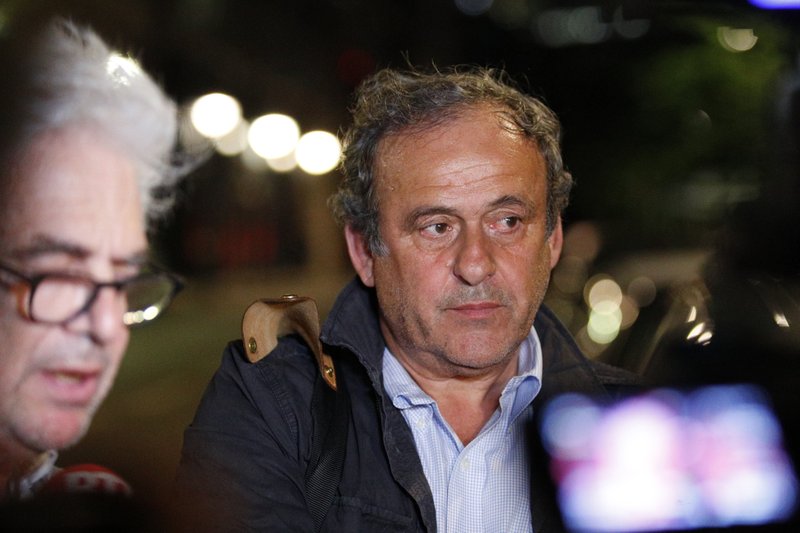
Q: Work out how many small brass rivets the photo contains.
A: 3